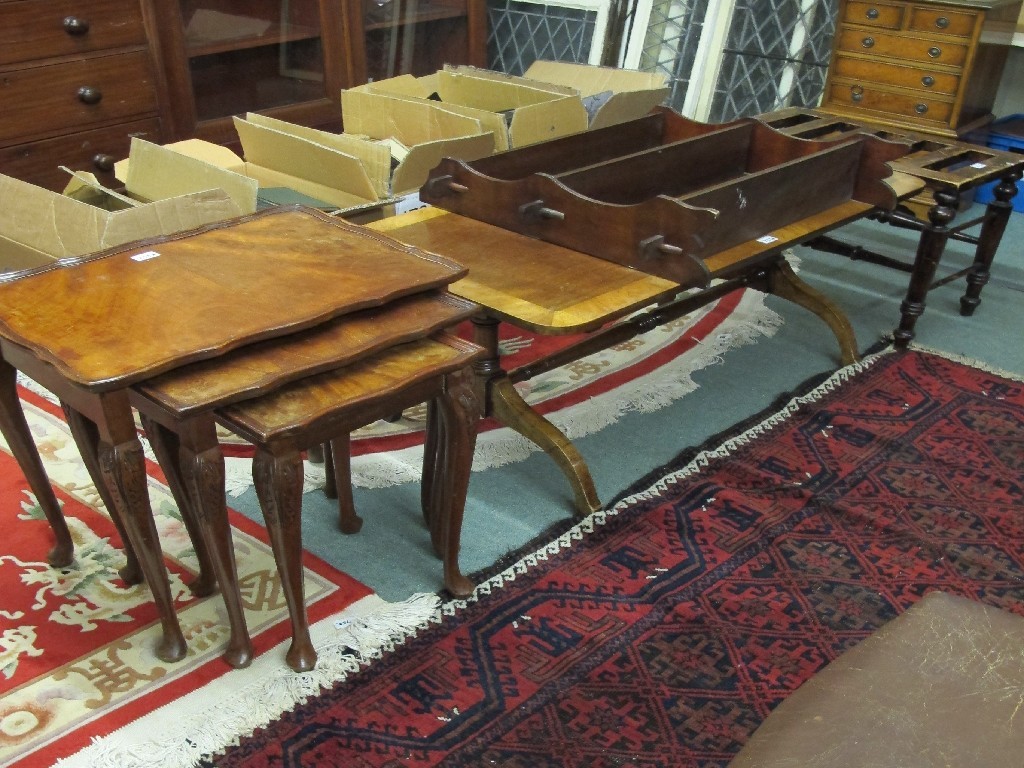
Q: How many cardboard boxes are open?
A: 5